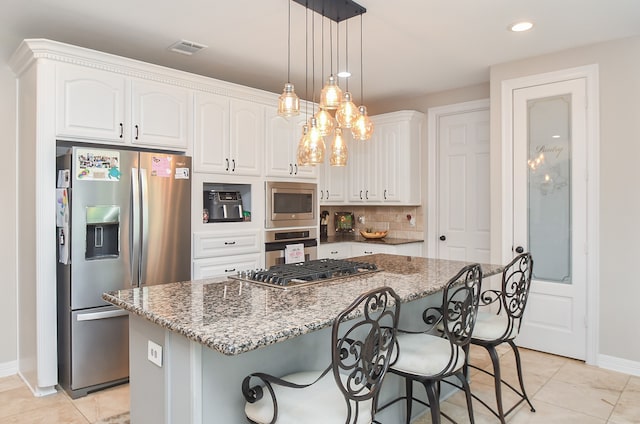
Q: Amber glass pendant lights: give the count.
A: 8